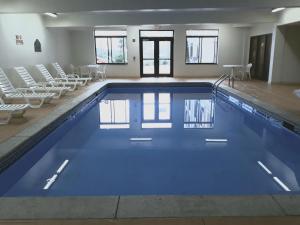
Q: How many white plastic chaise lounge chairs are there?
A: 5